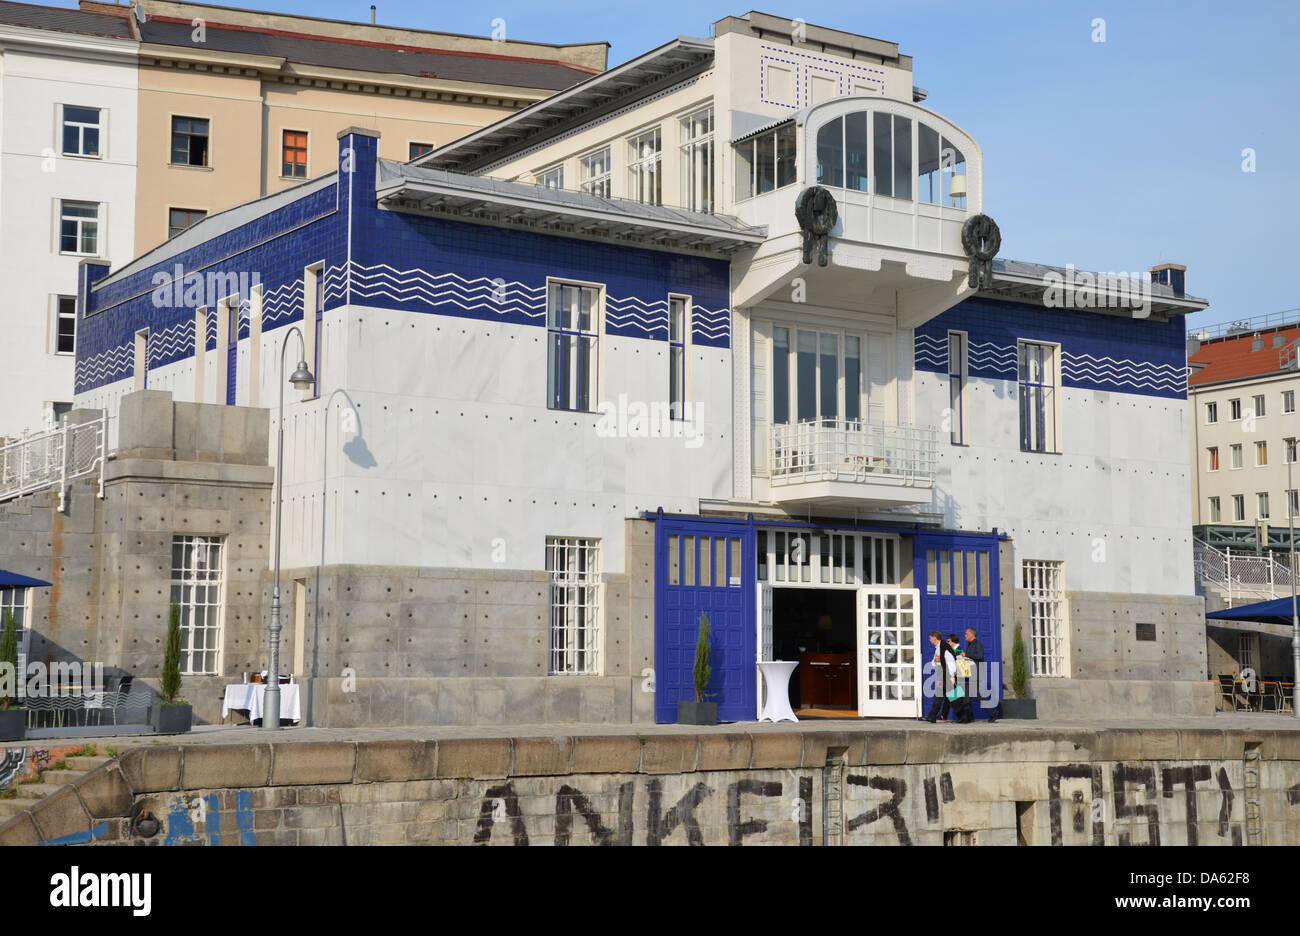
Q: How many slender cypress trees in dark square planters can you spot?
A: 4